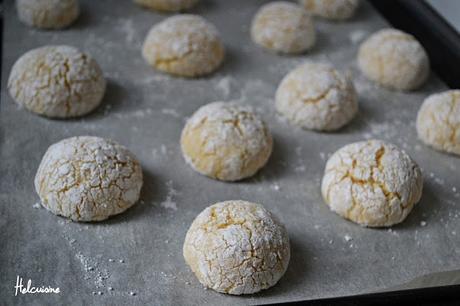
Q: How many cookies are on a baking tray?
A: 13